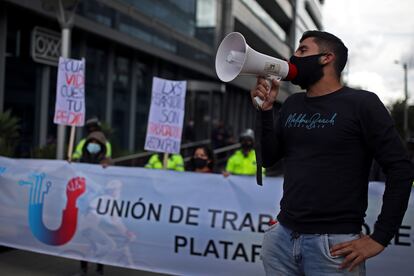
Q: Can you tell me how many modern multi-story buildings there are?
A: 1